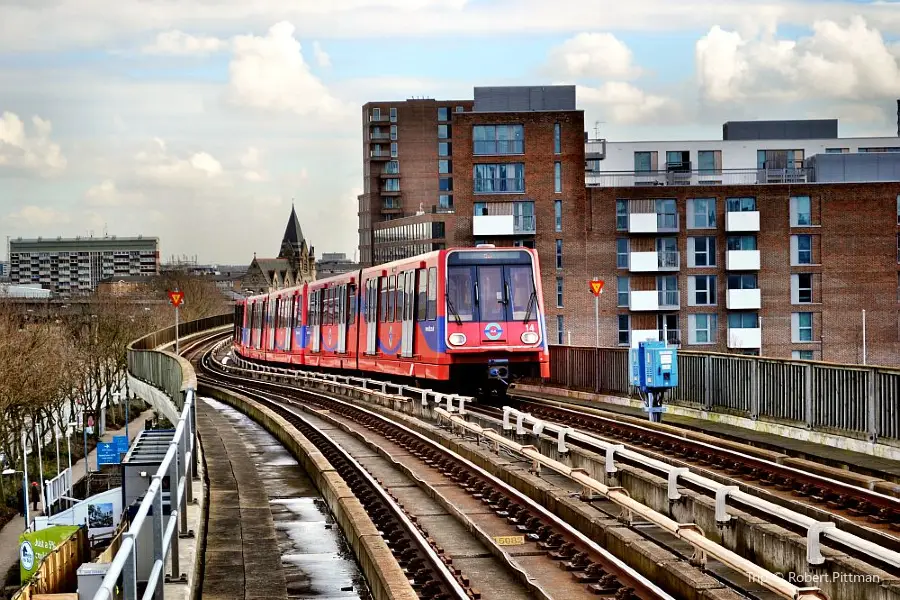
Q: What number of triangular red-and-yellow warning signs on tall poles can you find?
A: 2